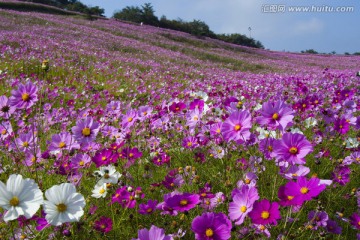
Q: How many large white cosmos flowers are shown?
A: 2